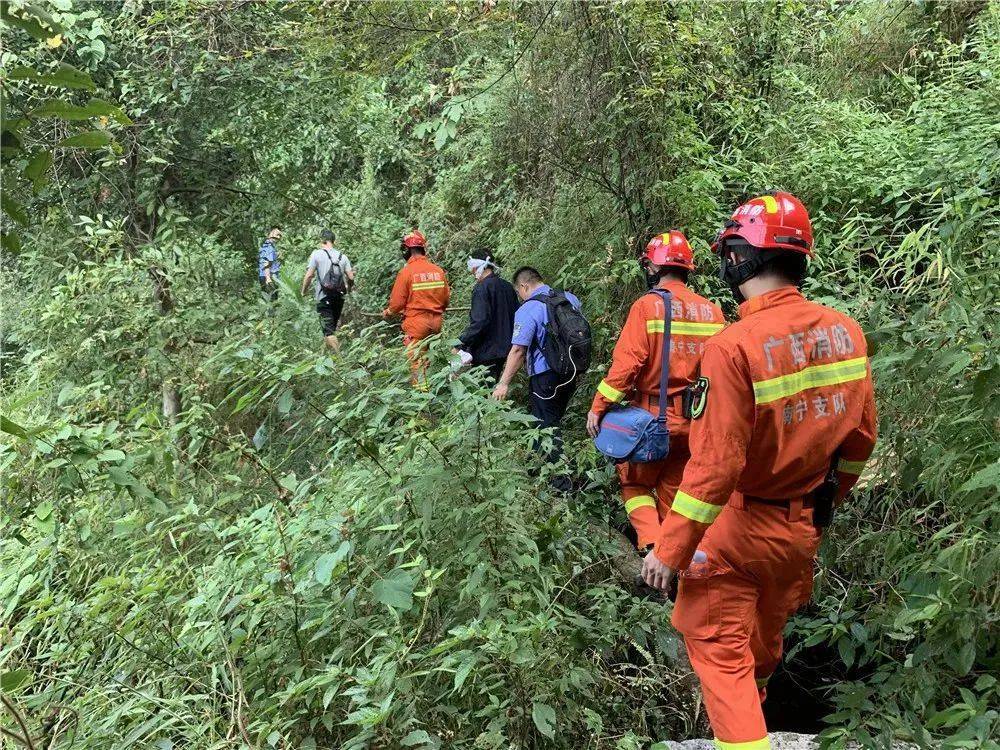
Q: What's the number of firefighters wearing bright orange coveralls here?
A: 3